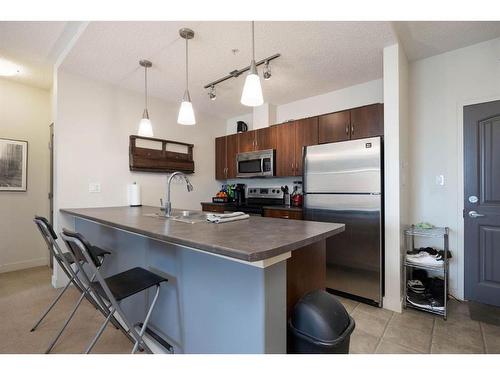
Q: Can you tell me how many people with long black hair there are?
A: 0